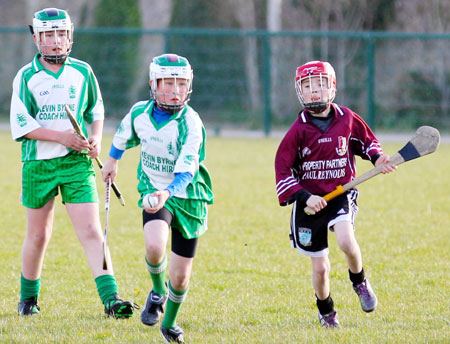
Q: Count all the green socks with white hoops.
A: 2